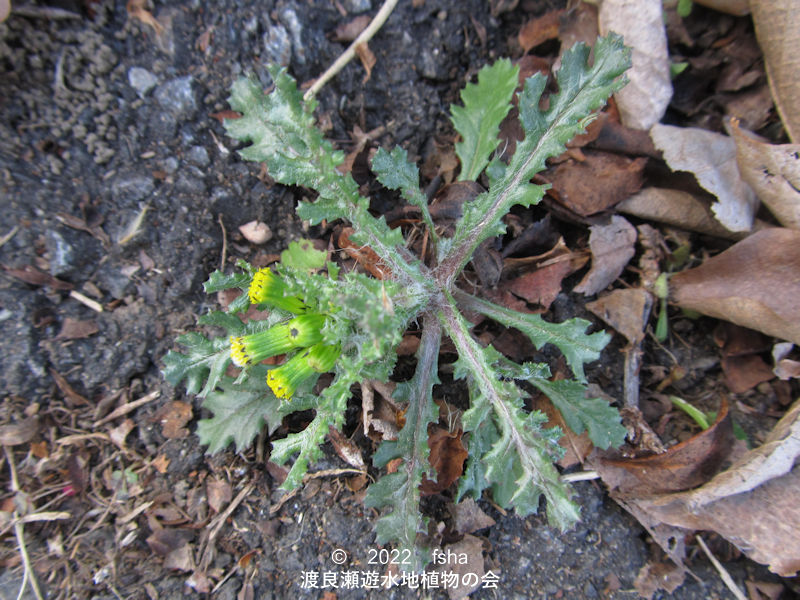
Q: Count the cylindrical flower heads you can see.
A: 3